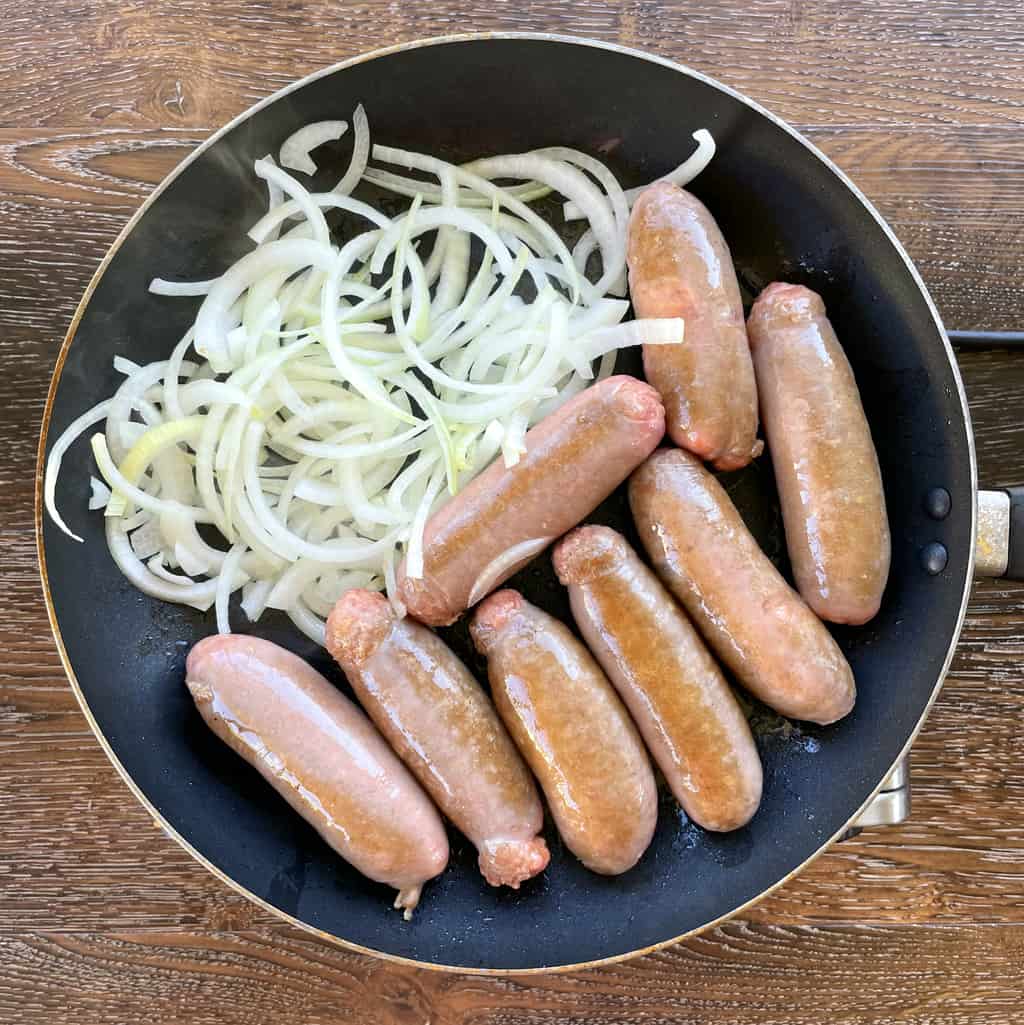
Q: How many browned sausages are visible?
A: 8